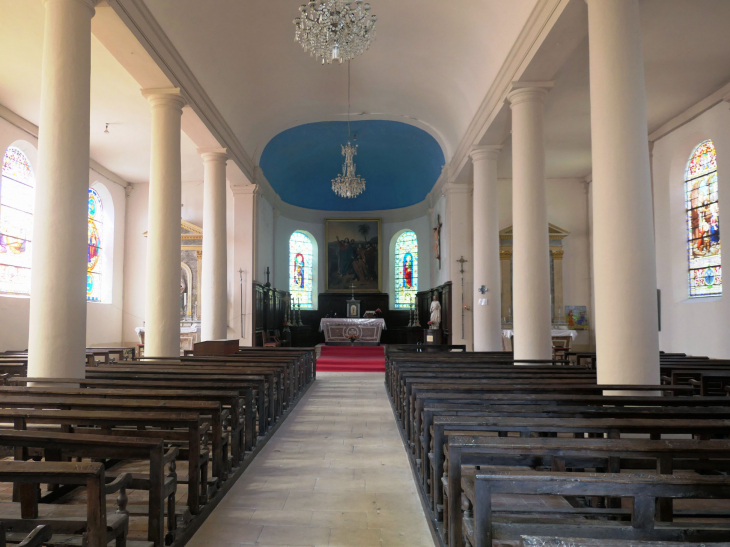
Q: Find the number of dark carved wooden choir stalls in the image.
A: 2